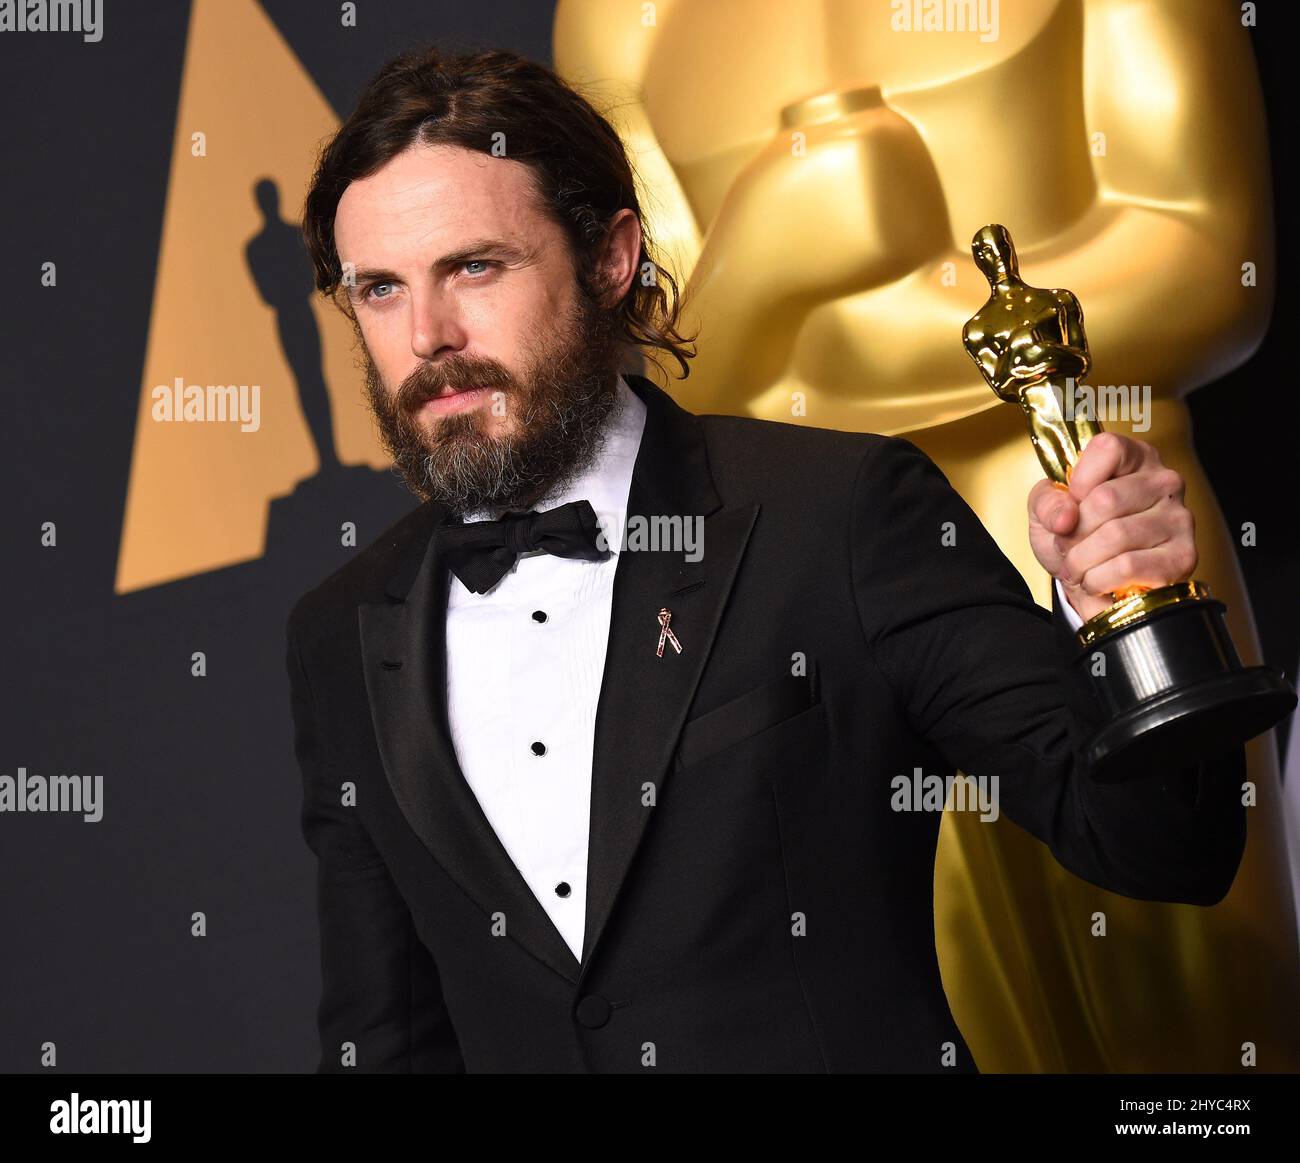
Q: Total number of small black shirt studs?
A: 3